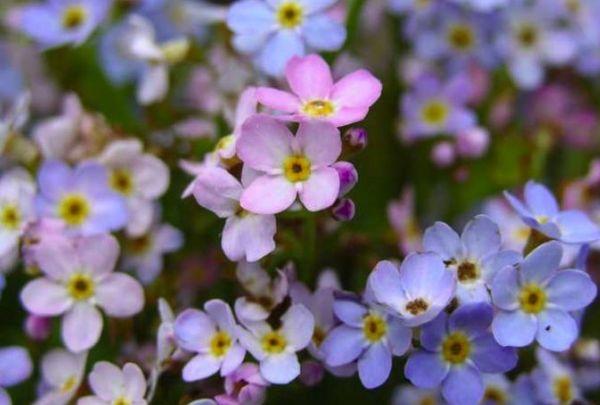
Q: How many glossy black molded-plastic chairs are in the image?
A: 0